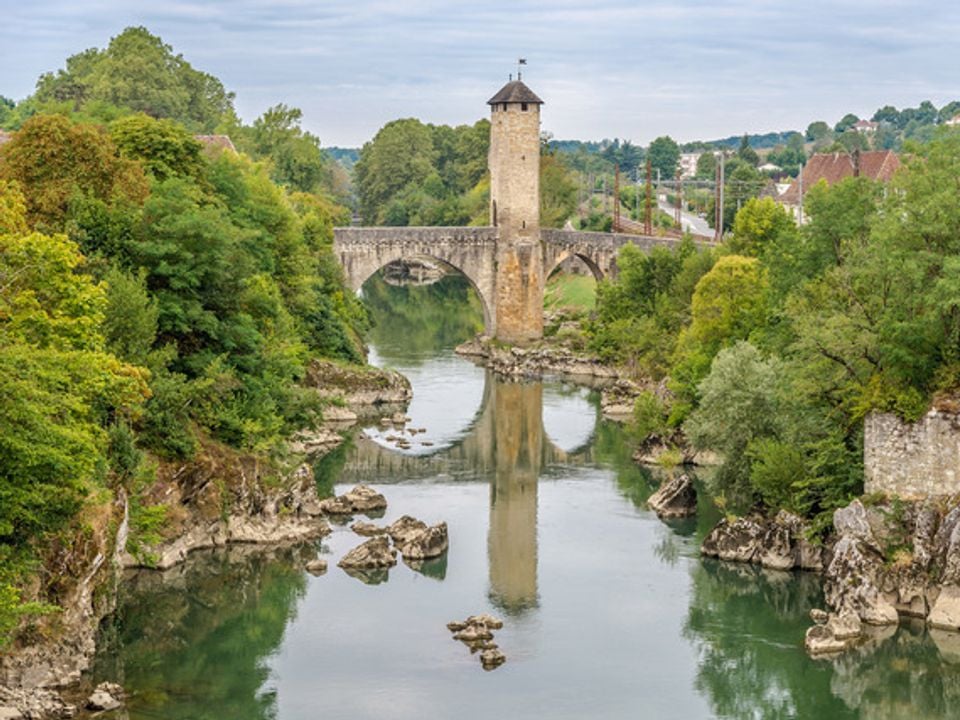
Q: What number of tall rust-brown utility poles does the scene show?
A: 4